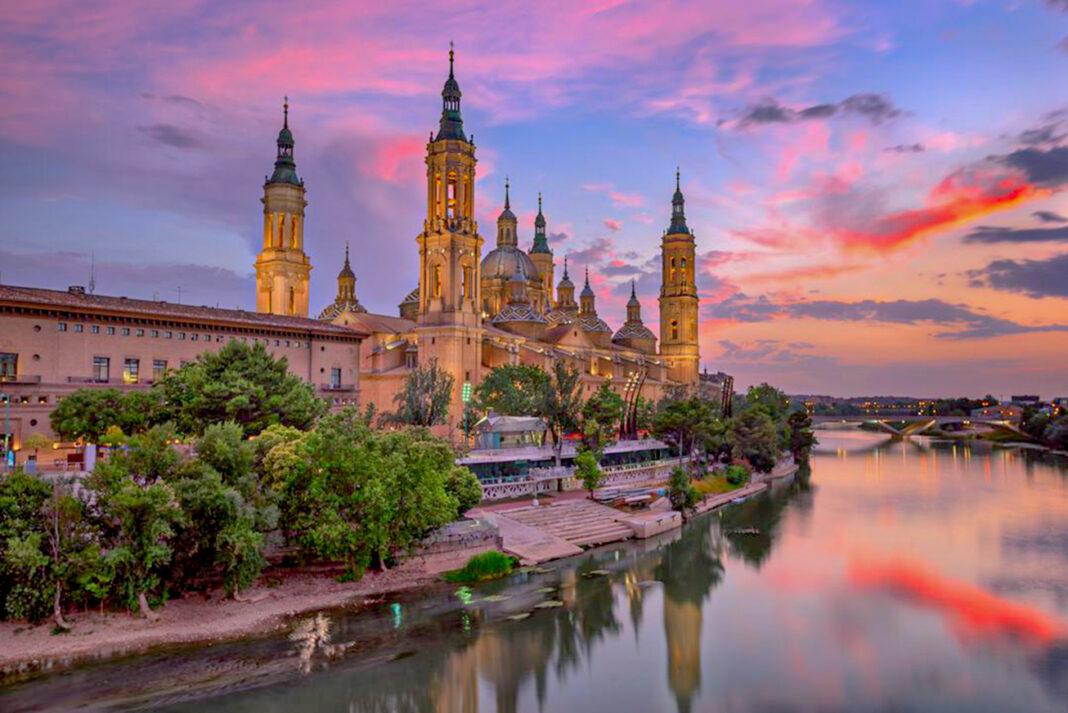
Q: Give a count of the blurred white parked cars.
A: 0